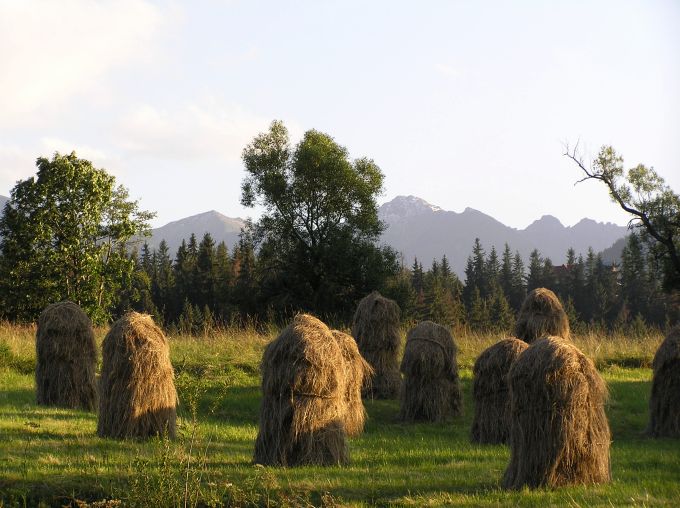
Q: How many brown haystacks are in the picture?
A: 10